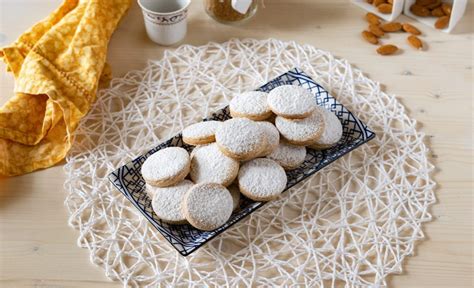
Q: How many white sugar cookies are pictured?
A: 15